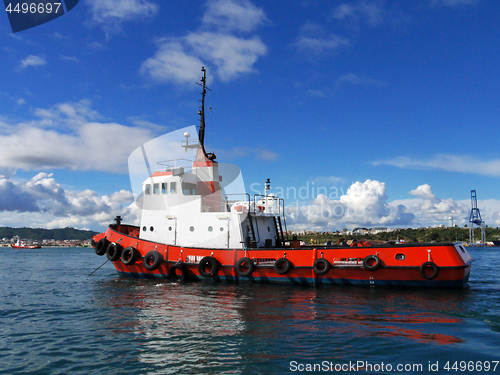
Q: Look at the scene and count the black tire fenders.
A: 11